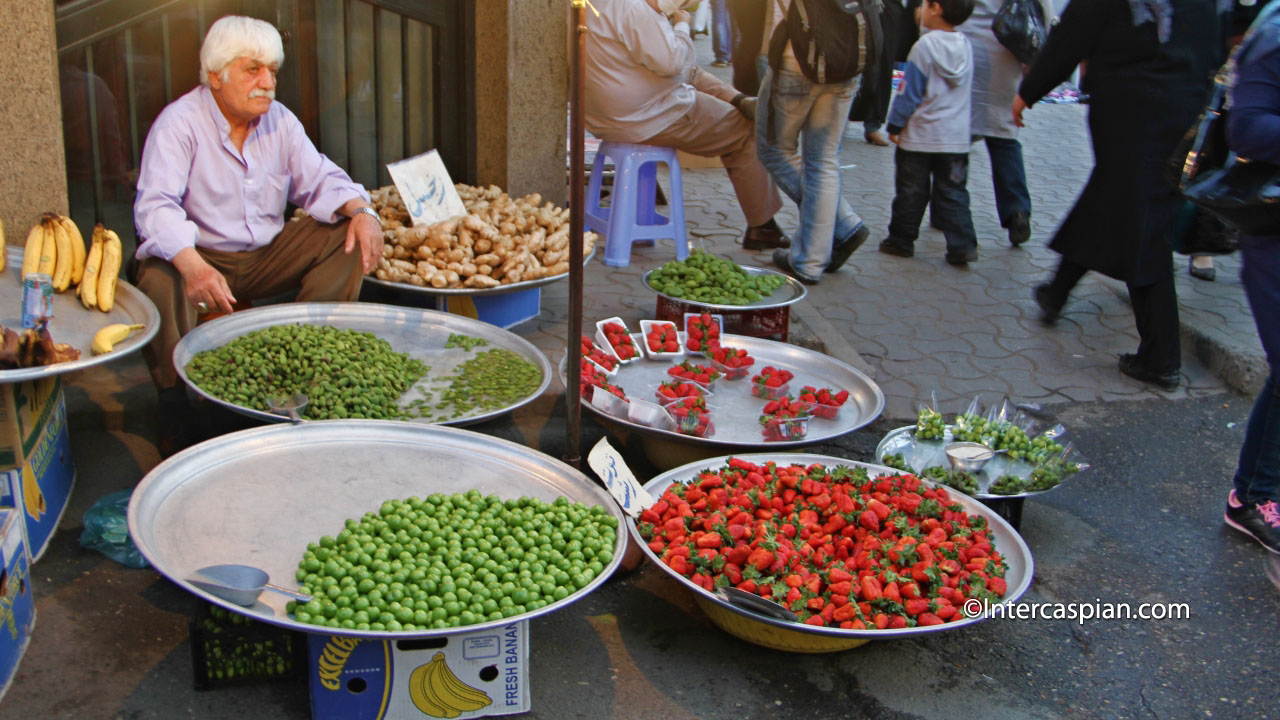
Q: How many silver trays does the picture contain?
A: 8